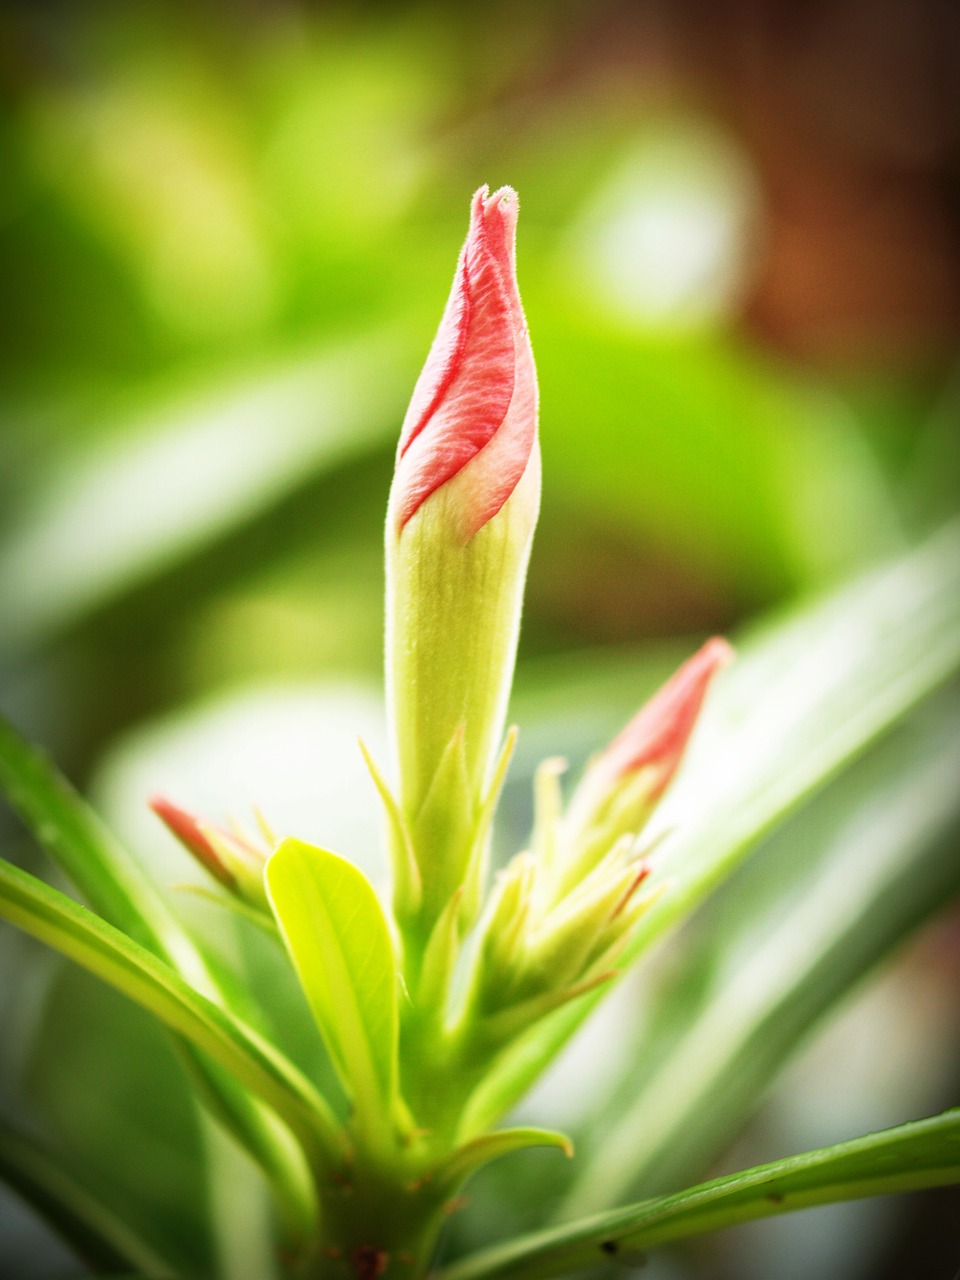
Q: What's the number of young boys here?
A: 0